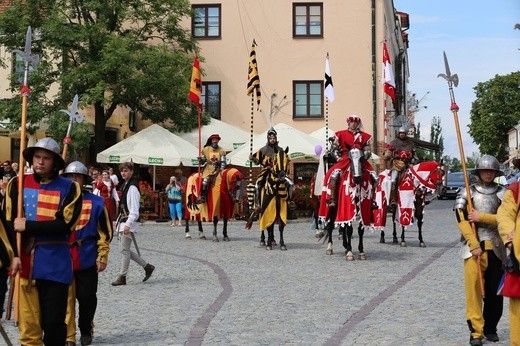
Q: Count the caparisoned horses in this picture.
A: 4